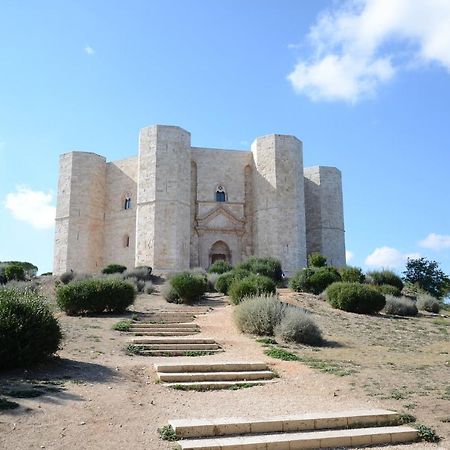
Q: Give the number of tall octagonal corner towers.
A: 4